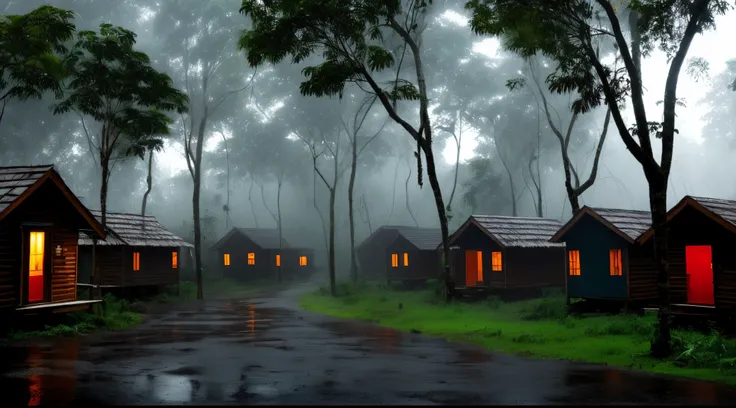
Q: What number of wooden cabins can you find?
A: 7